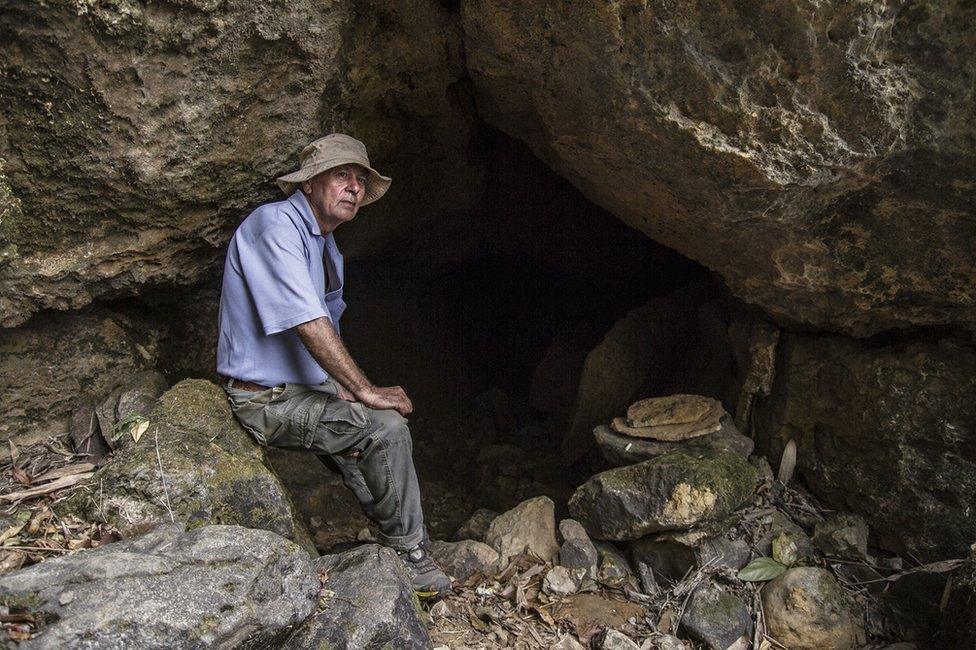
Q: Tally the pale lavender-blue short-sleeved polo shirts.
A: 1